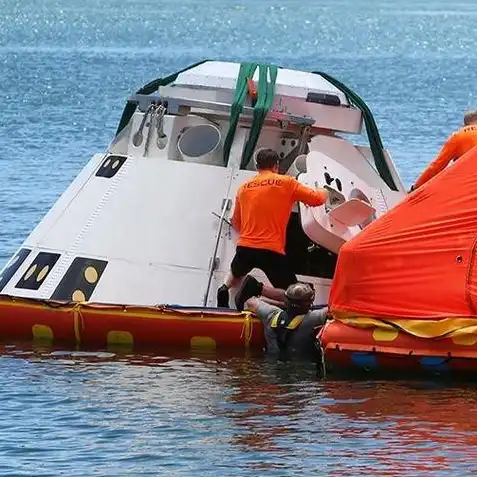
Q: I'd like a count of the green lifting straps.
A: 4